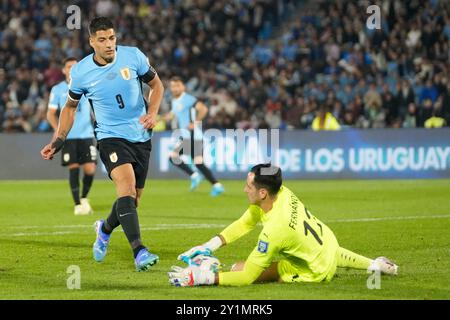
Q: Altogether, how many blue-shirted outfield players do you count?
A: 3